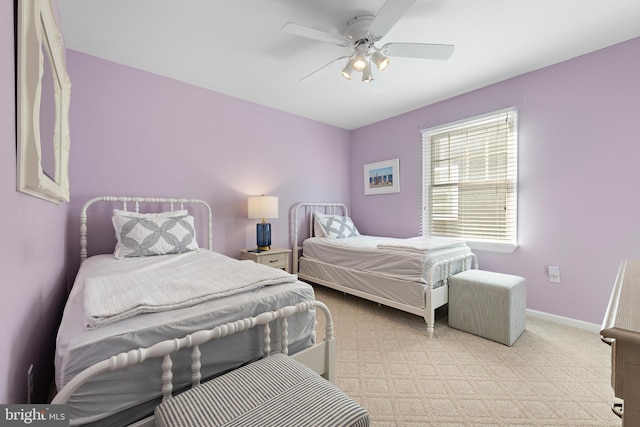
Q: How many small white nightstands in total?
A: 1